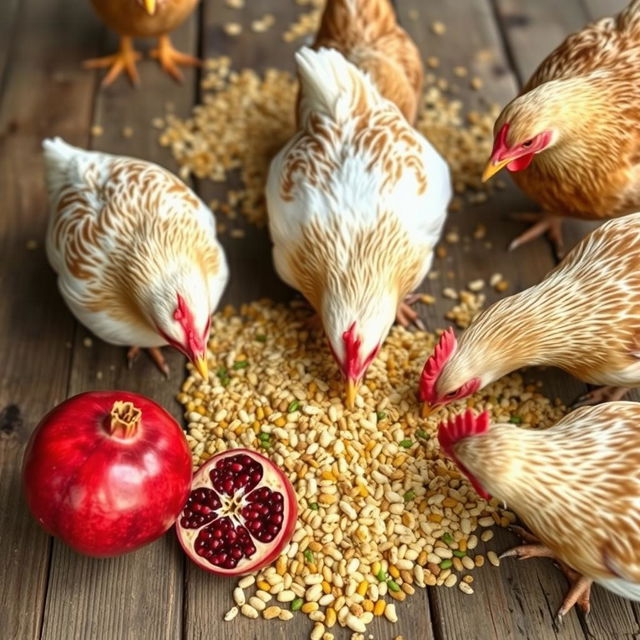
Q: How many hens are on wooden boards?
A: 7